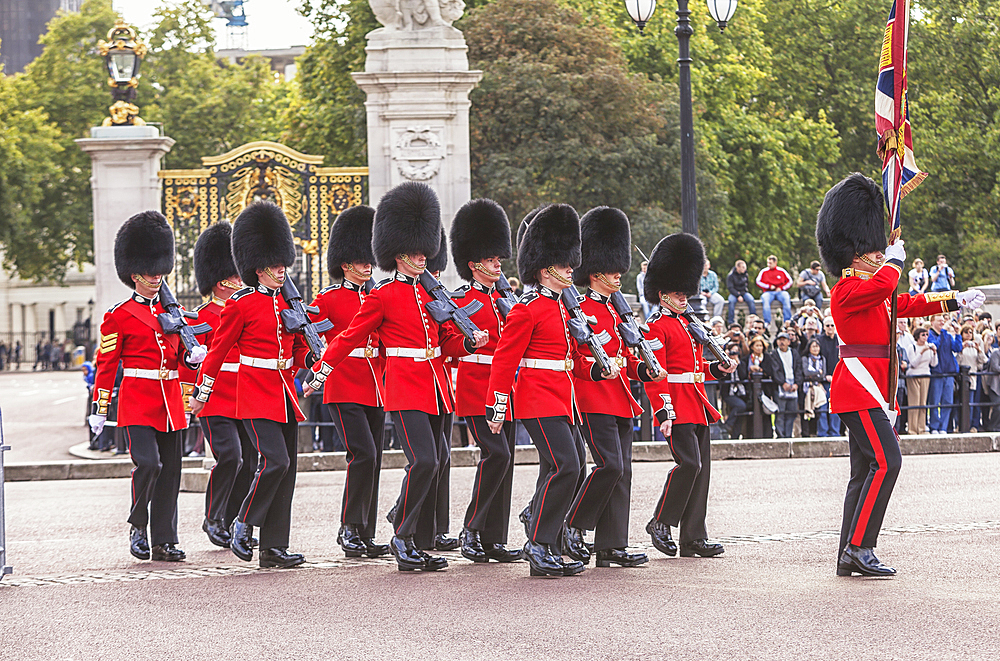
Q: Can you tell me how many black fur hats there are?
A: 12